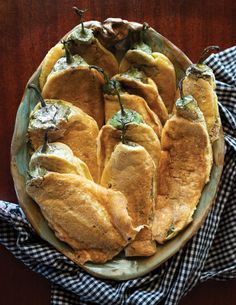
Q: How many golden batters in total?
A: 12